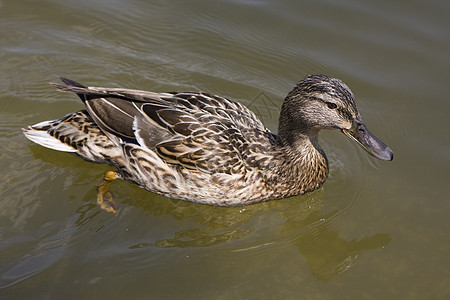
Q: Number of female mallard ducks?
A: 1